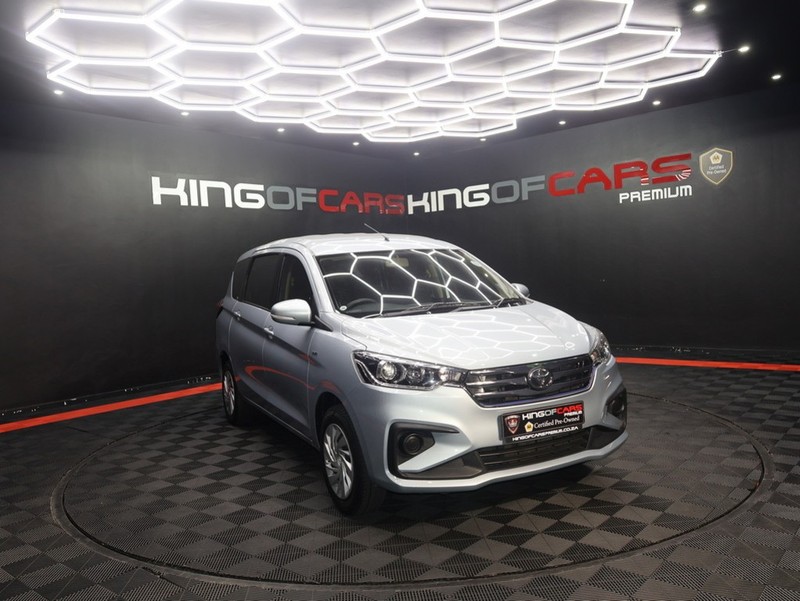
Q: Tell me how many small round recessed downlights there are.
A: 11